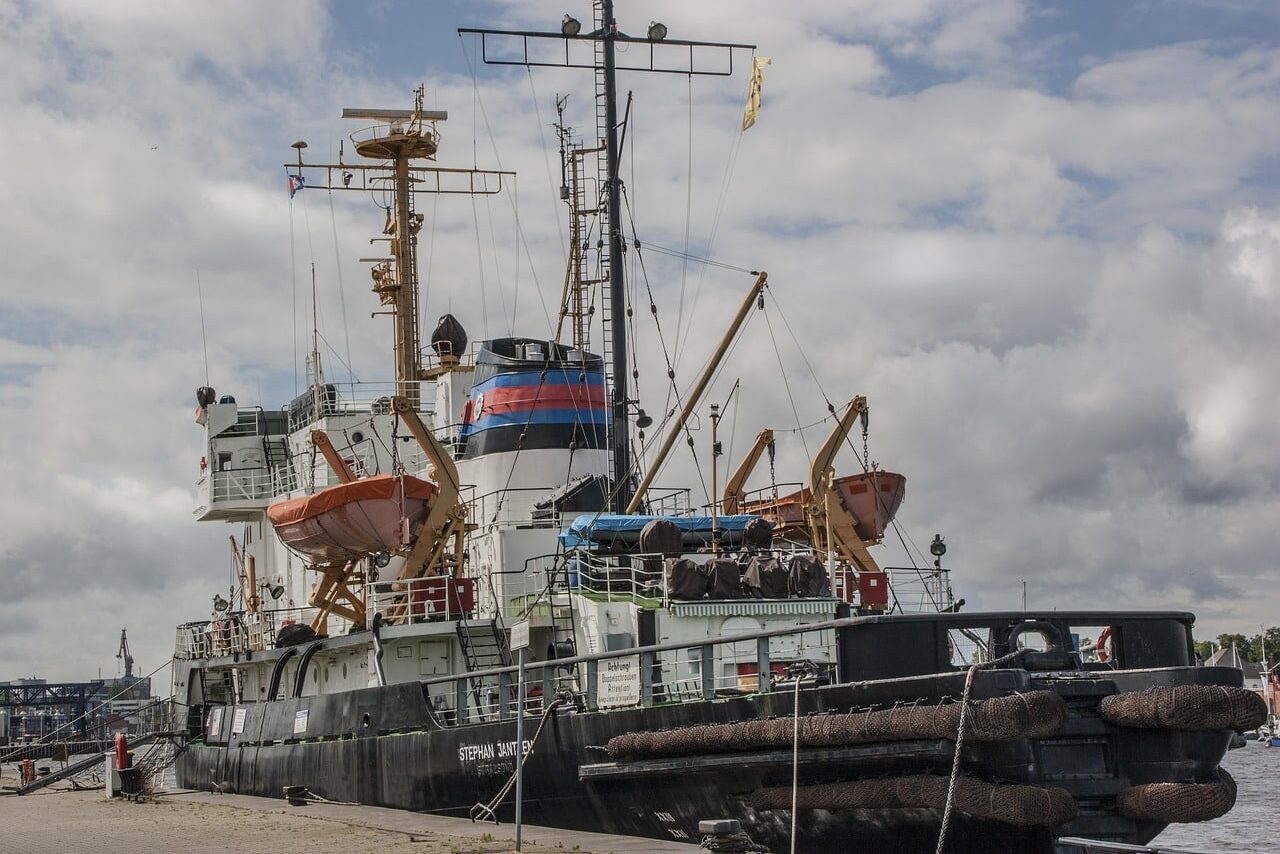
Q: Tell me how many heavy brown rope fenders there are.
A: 4